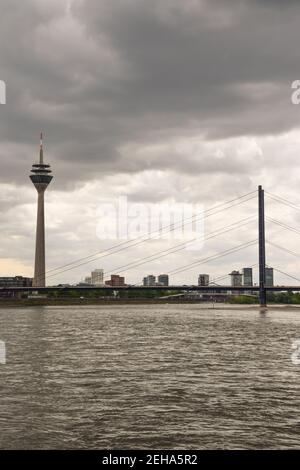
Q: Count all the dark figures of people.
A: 0